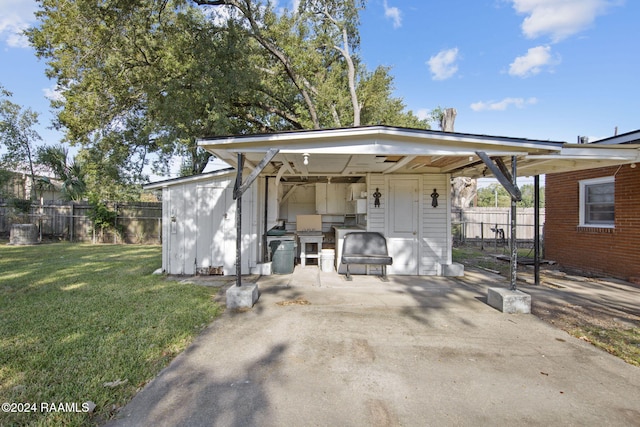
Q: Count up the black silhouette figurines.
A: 2